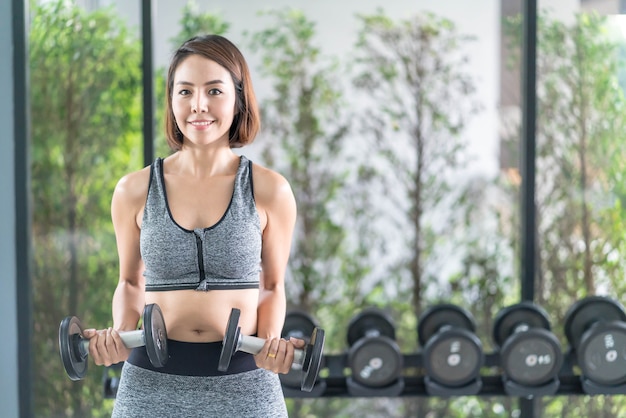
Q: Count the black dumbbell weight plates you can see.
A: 14